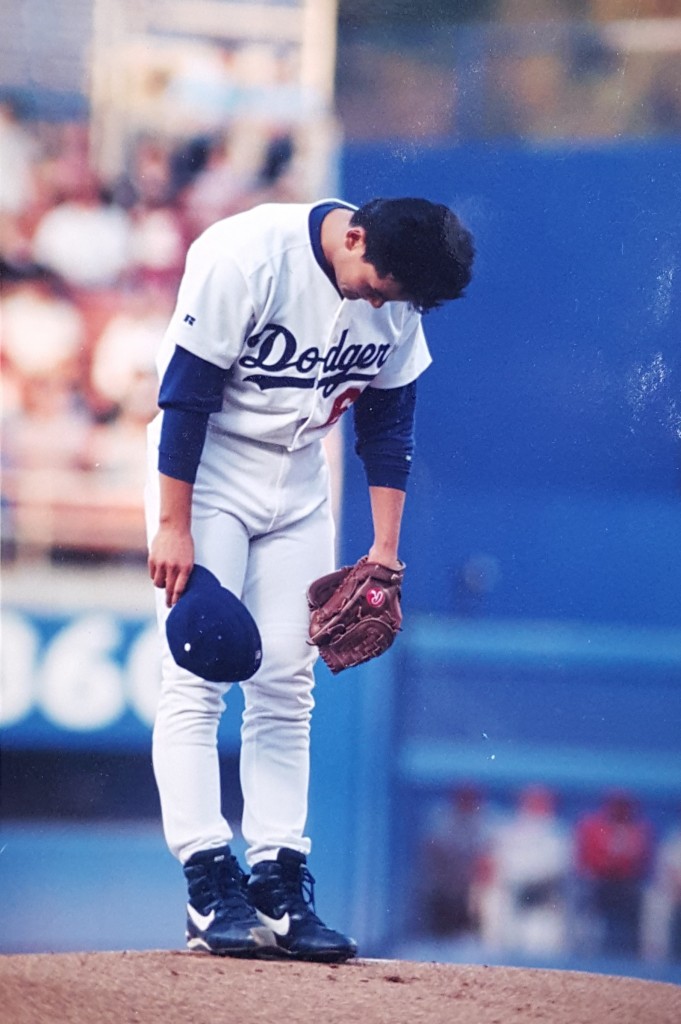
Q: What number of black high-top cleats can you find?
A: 2